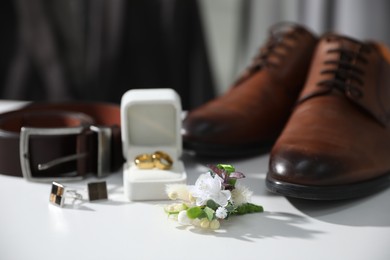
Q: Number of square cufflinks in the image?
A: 2